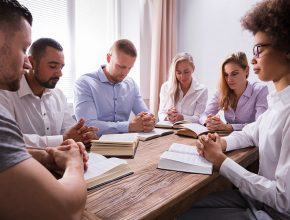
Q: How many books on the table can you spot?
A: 6